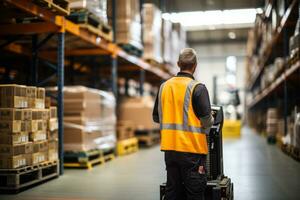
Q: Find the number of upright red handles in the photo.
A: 0